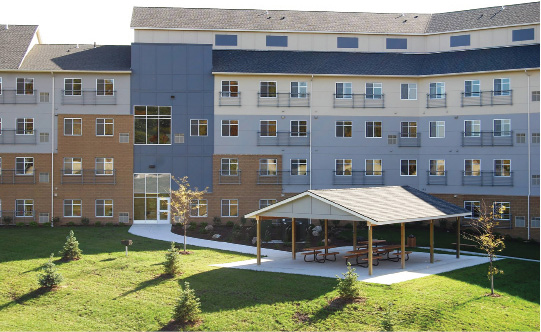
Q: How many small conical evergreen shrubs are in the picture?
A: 5